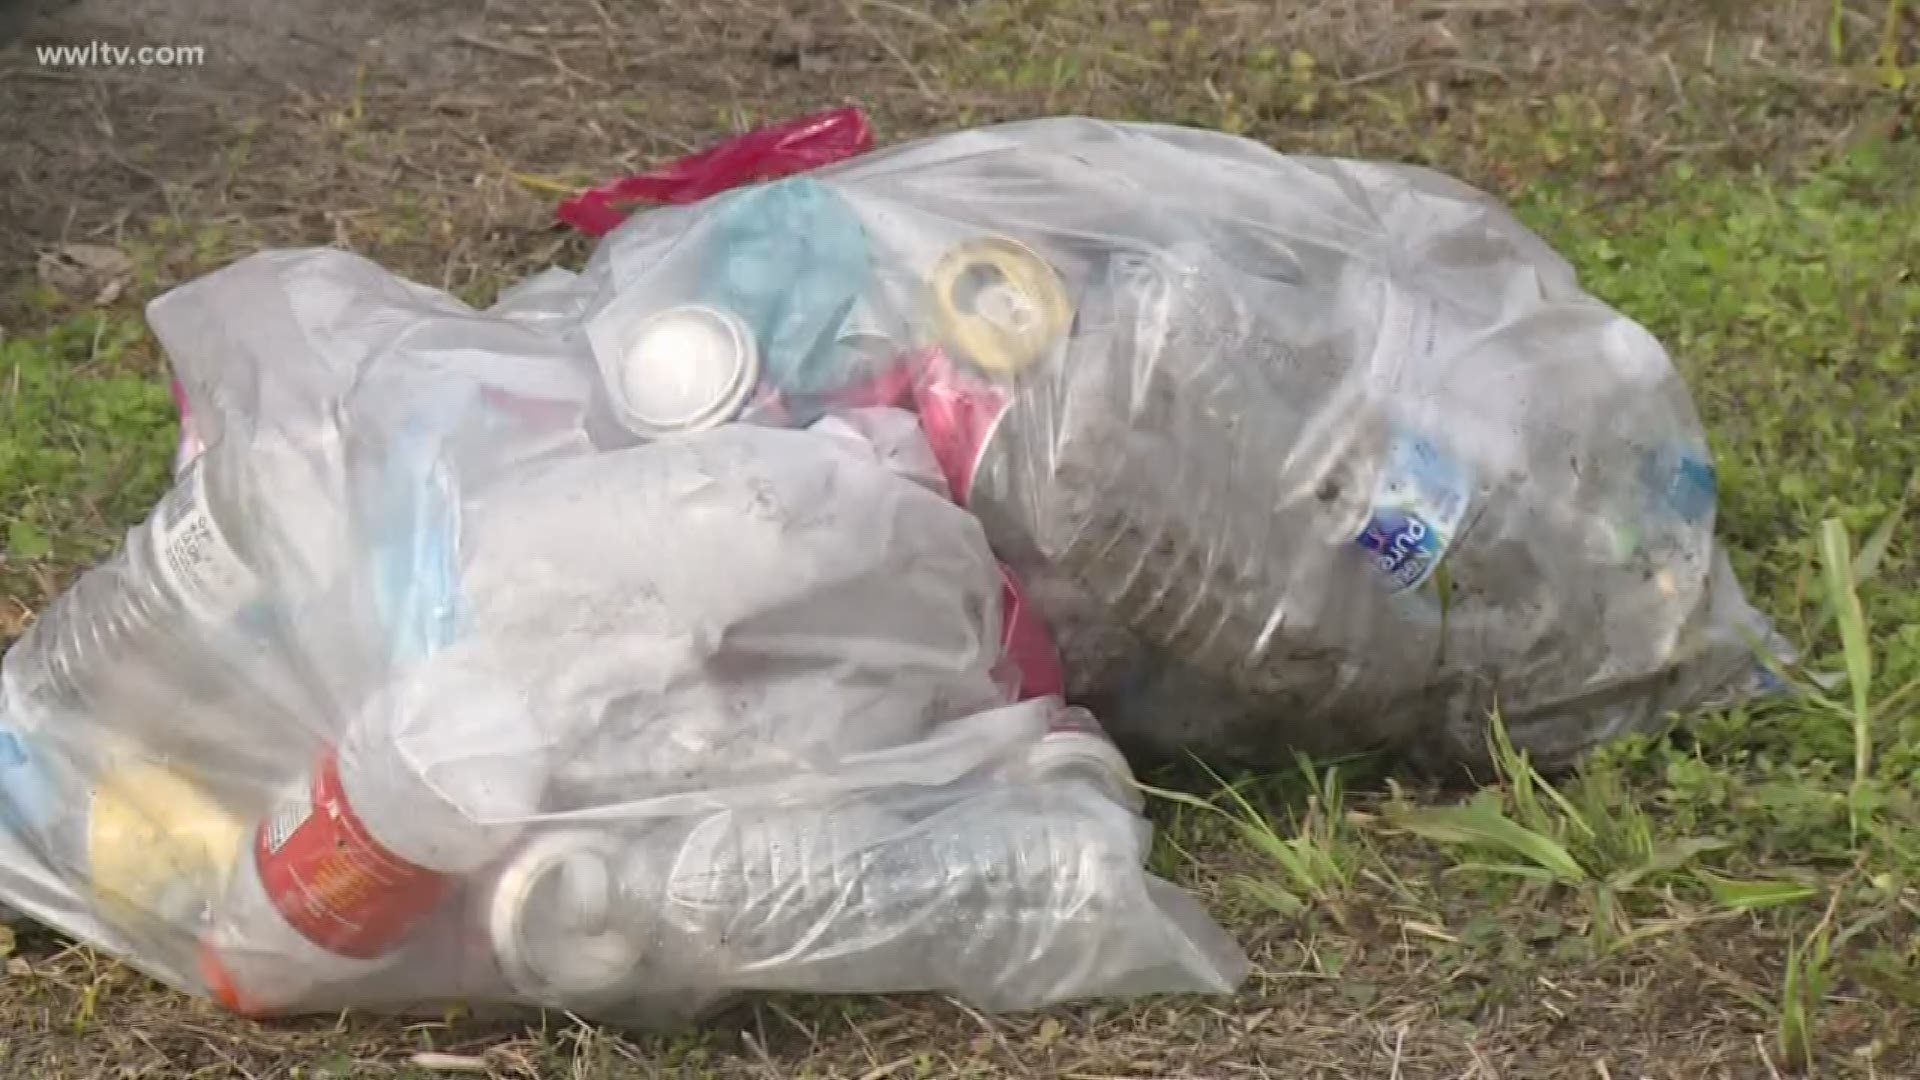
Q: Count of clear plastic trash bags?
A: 2